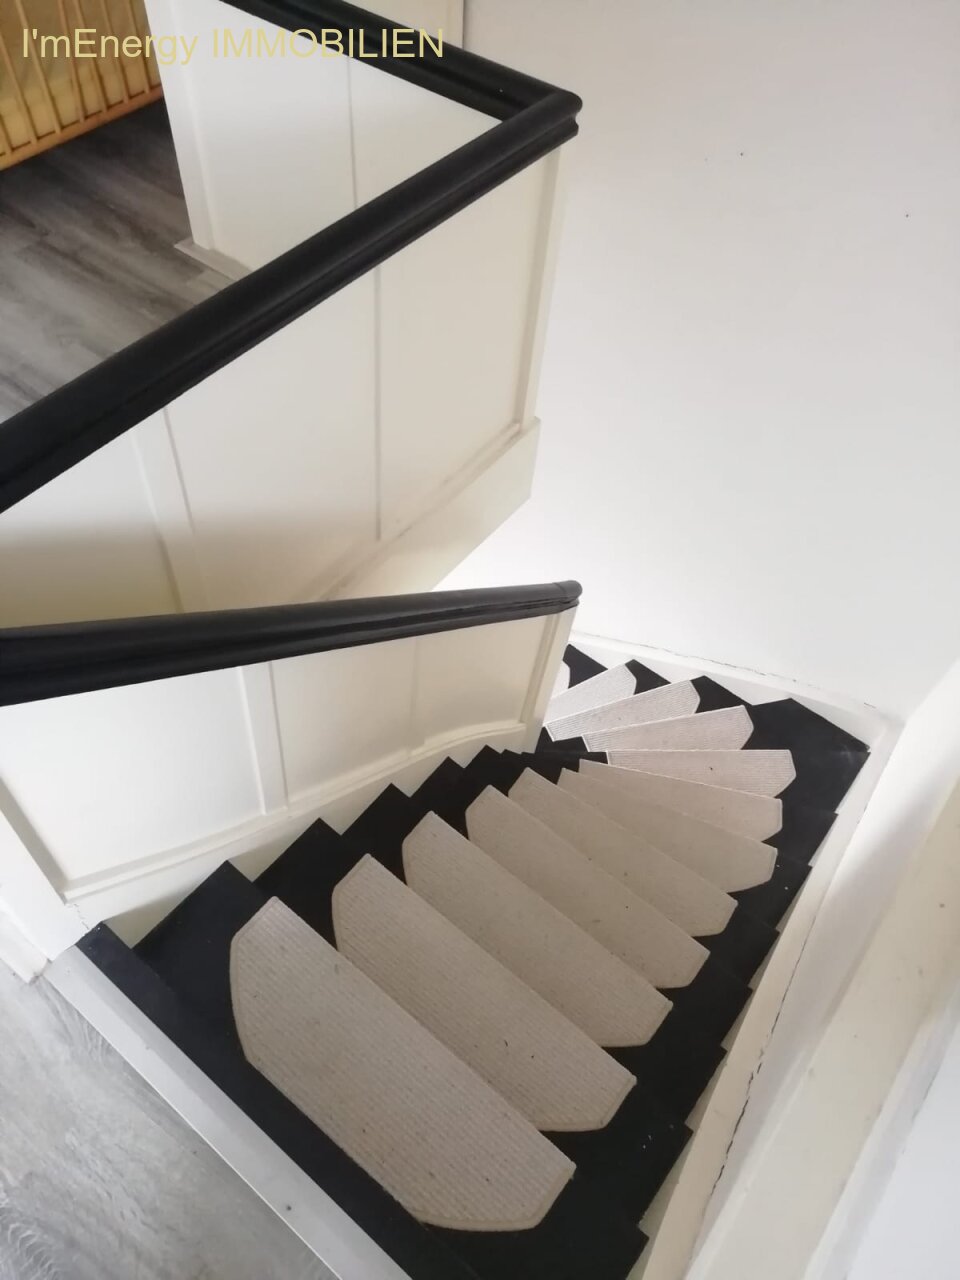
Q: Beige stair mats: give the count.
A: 12